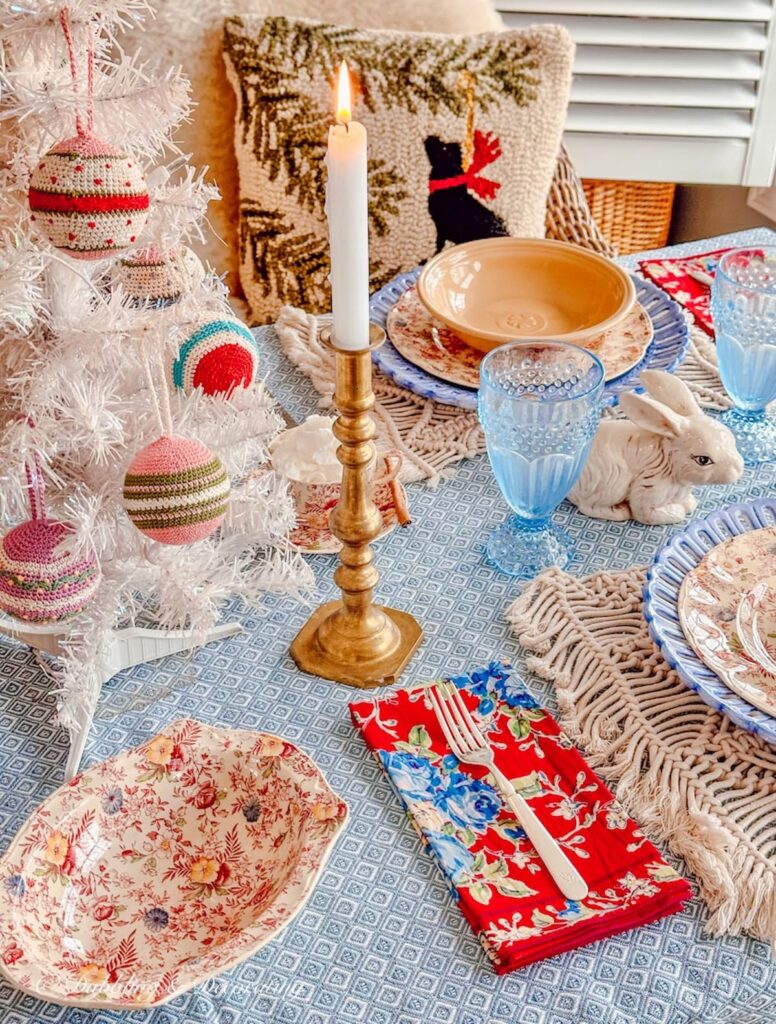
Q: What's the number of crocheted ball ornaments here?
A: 5